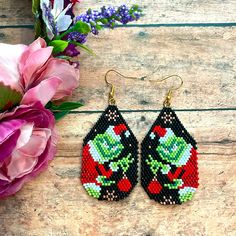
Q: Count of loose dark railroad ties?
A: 0